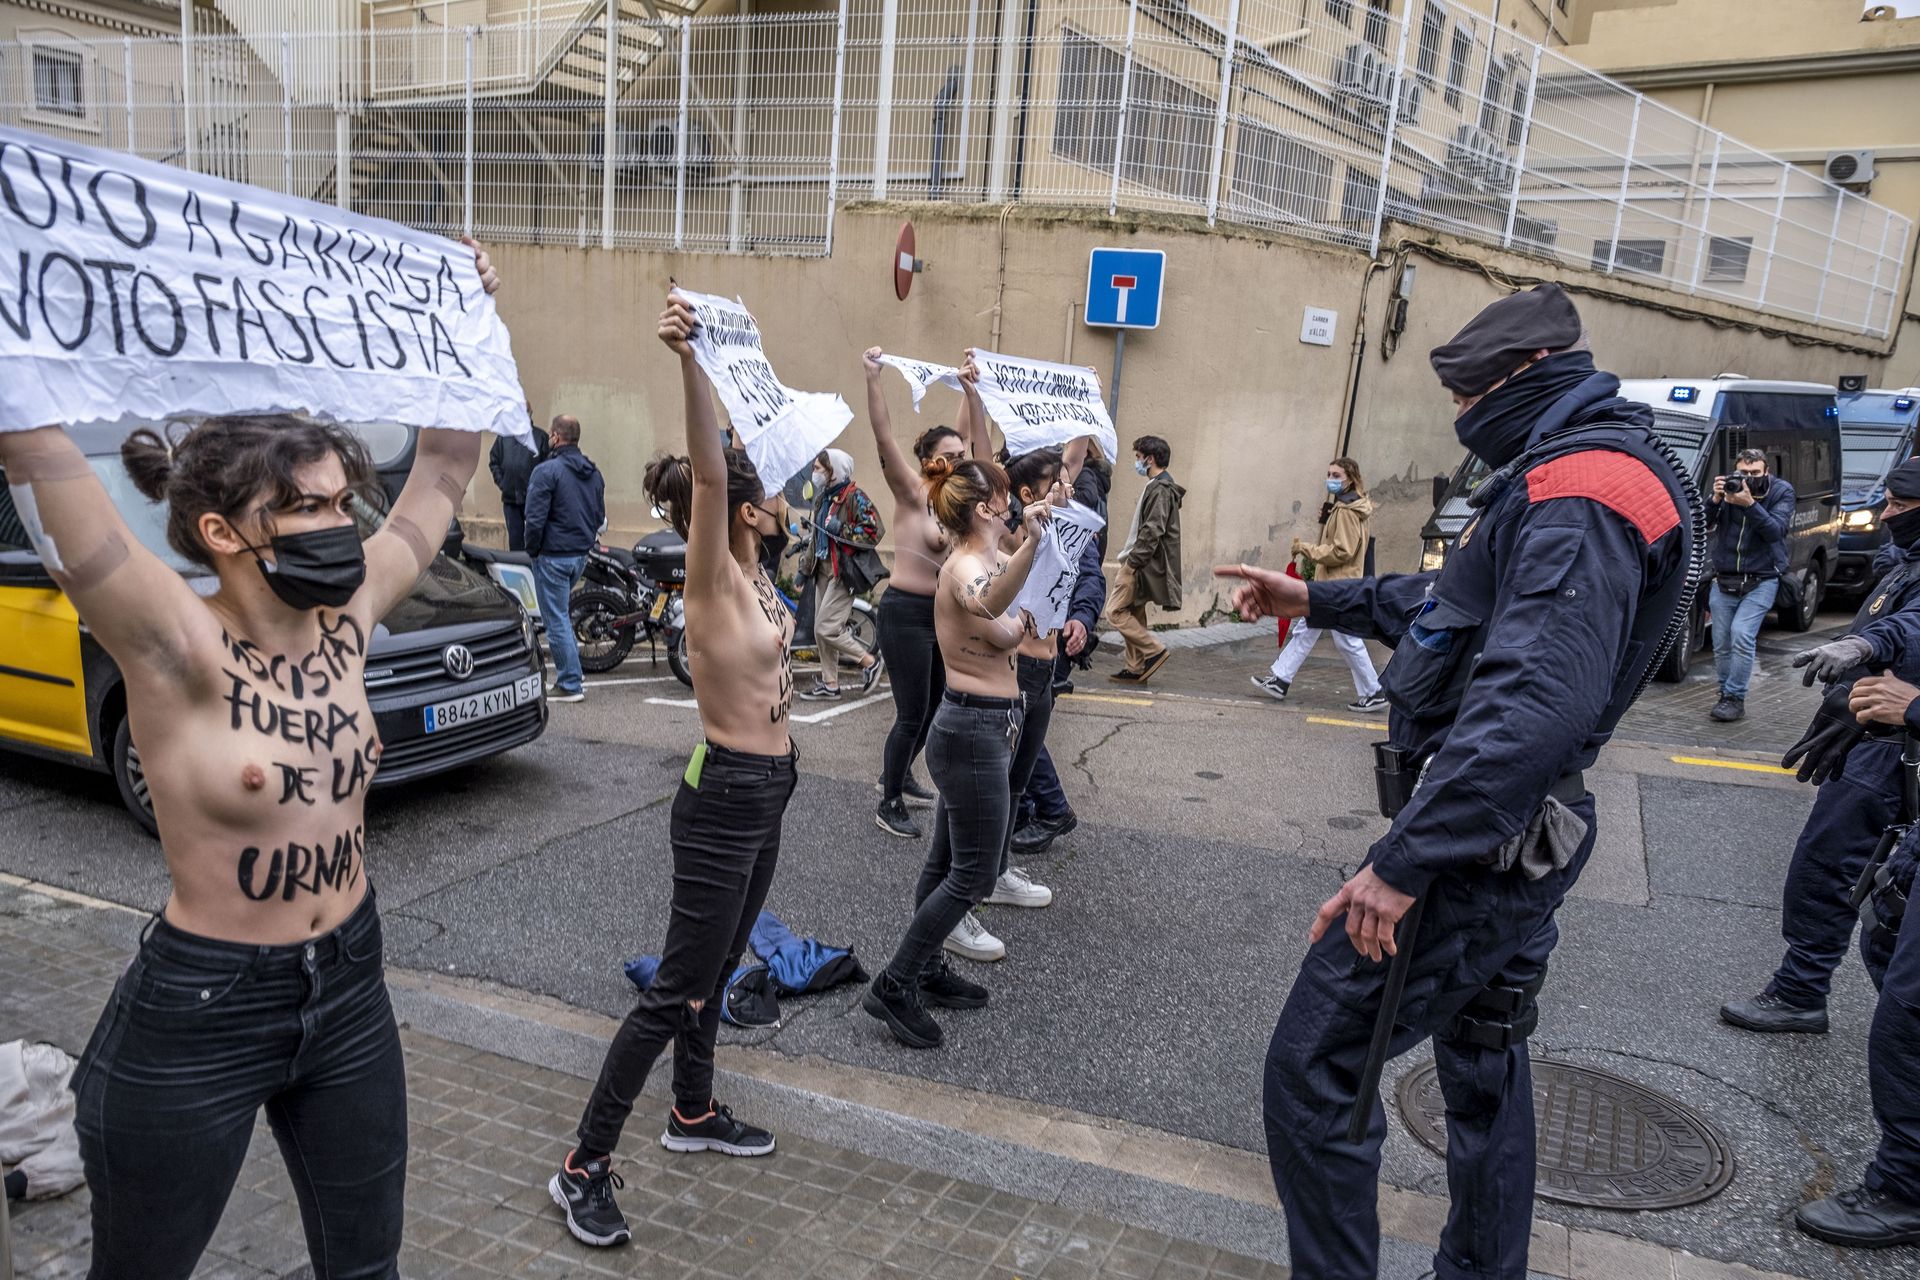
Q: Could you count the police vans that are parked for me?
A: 2